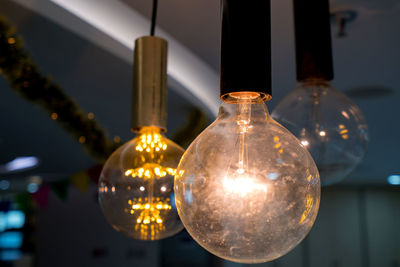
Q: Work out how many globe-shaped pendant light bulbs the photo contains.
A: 3